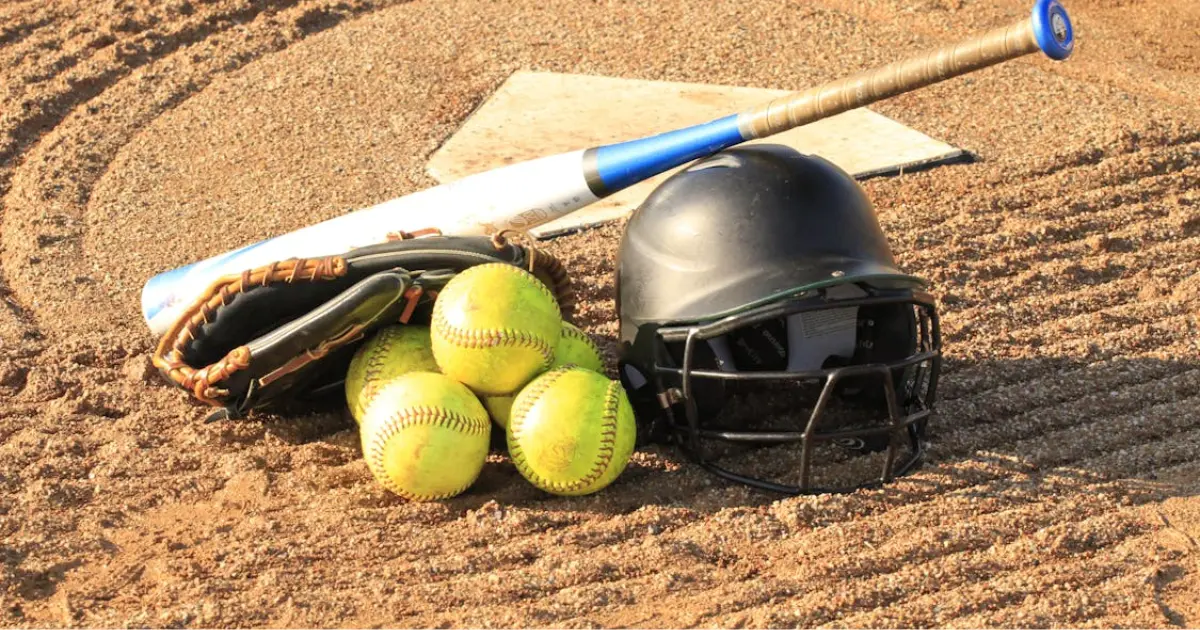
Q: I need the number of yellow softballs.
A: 5